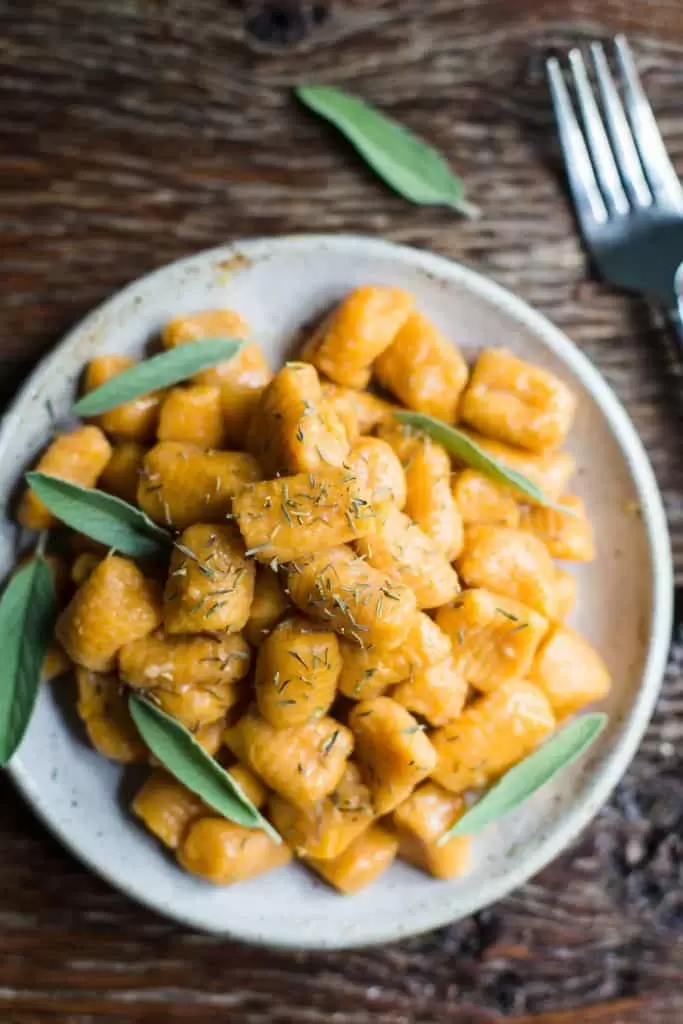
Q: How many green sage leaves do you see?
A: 7